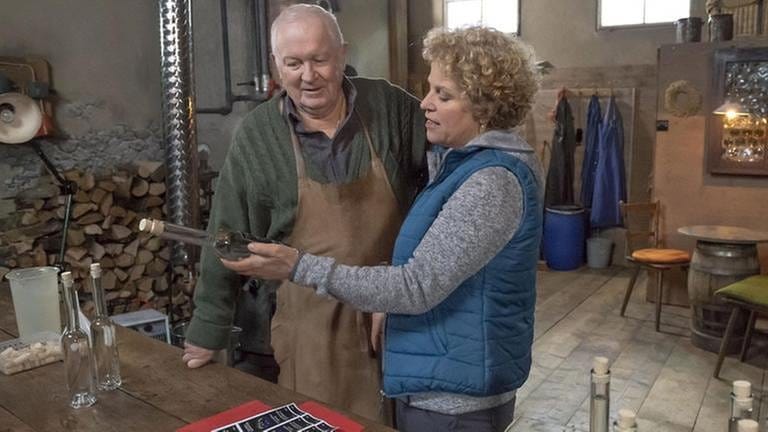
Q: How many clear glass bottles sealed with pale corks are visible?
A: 7